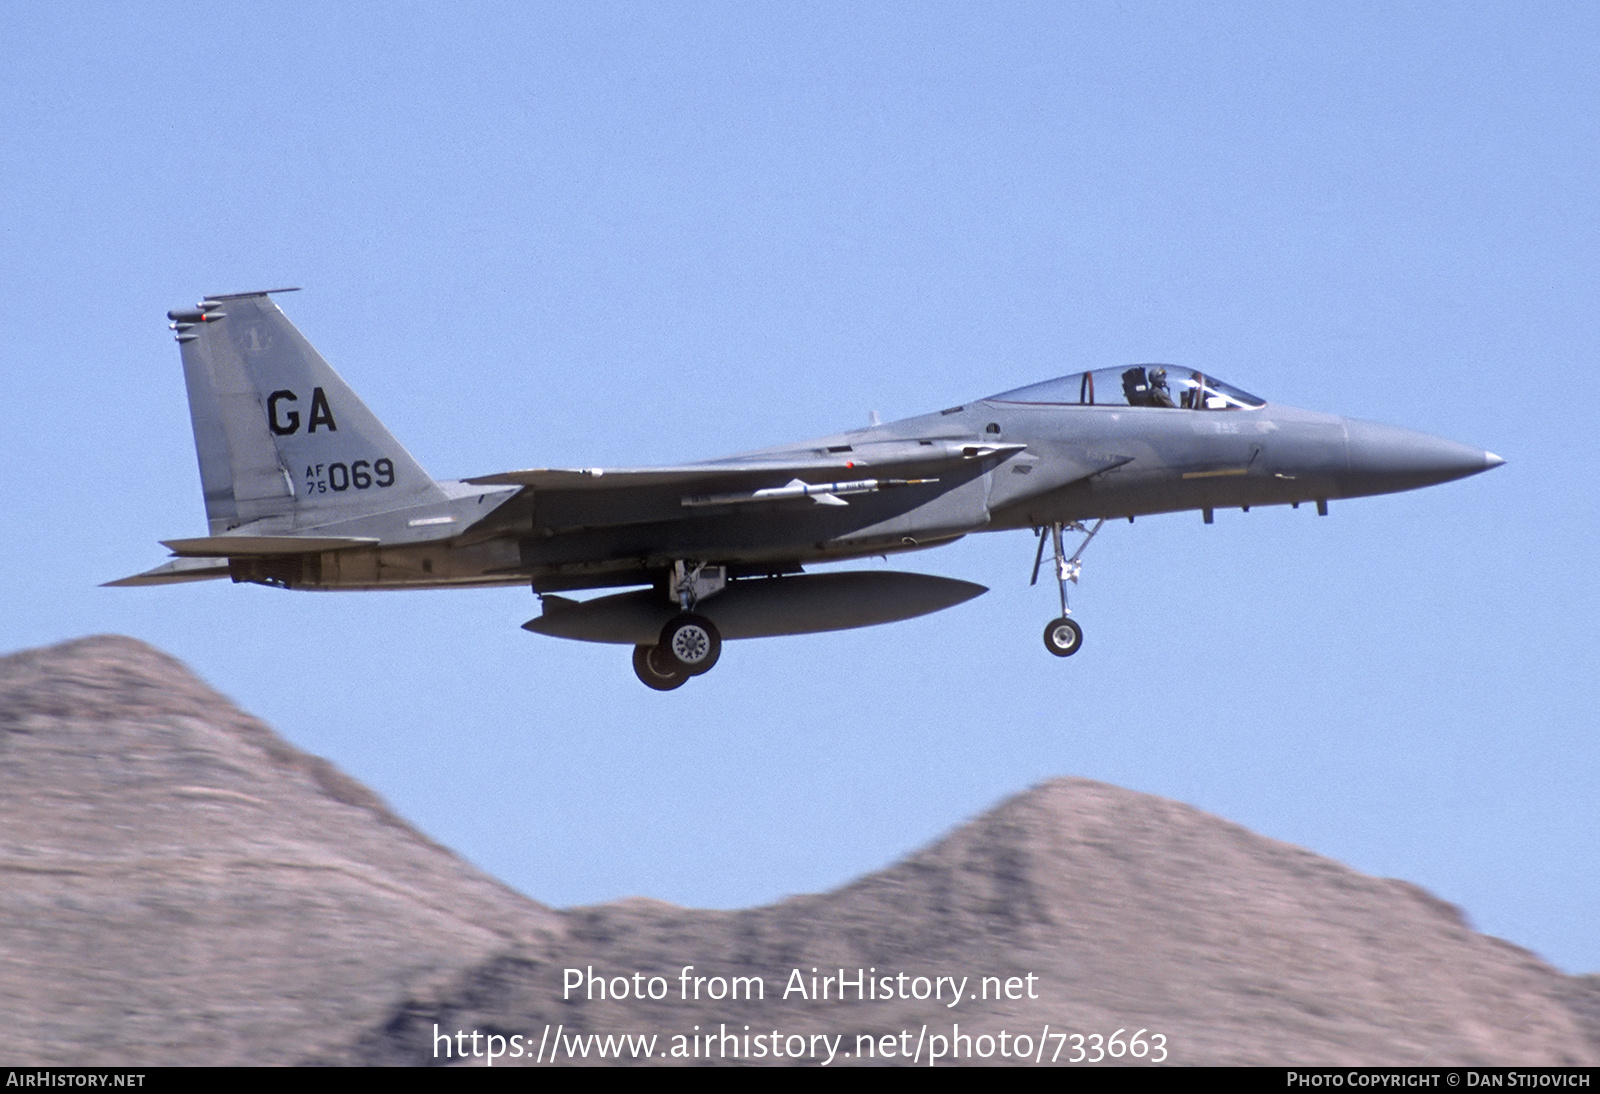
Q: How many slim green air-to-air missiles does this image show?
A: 0